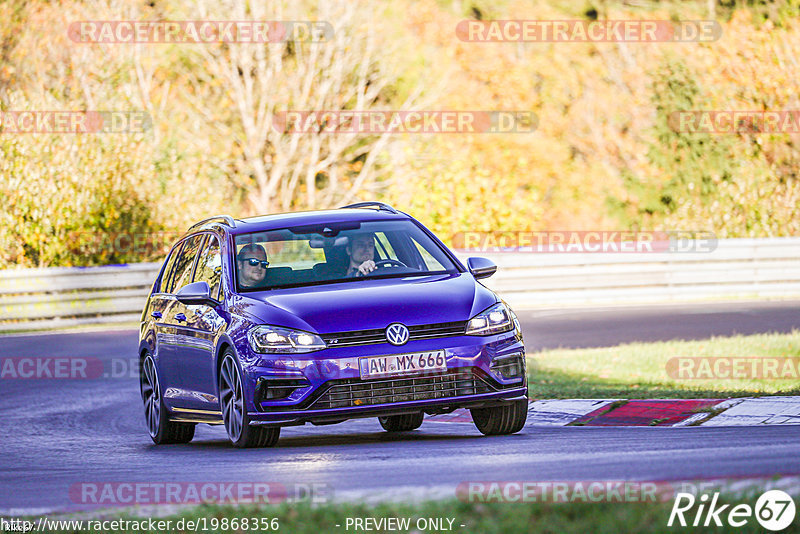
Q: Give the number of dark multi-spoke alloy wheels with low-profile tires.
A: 2